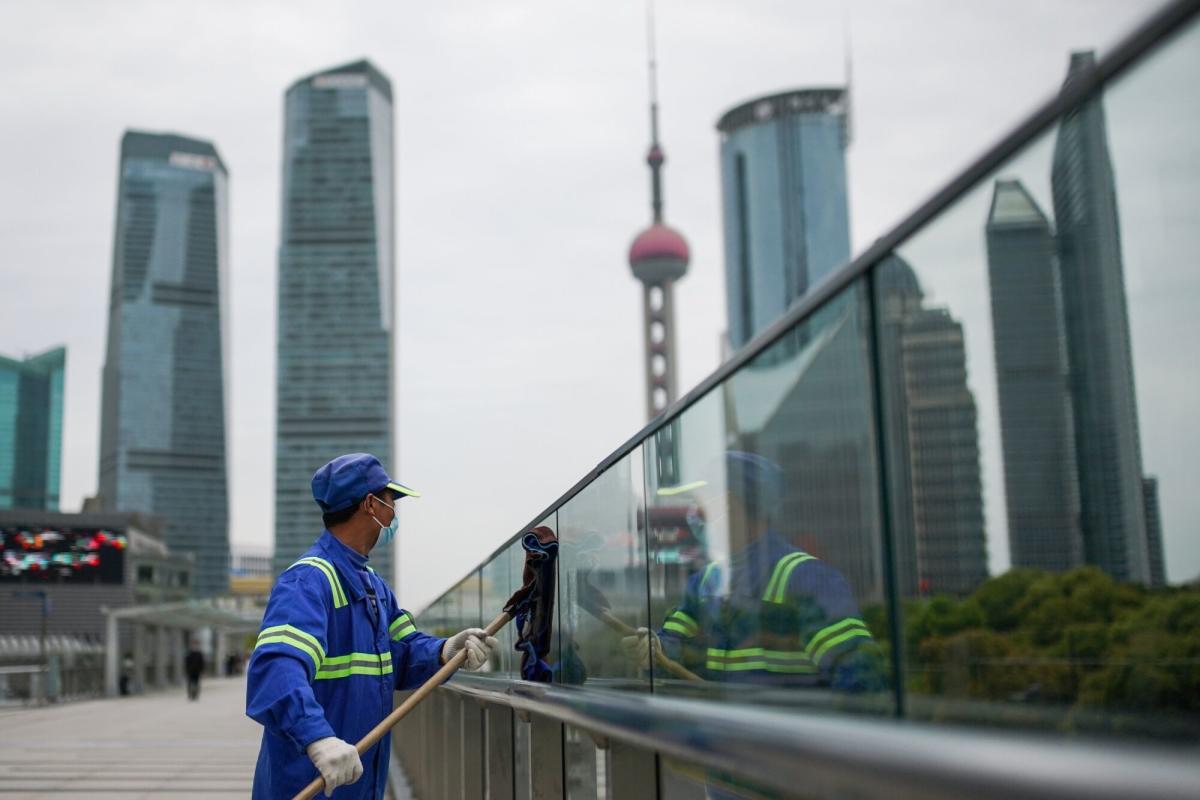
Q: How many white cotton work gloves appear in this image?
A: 2